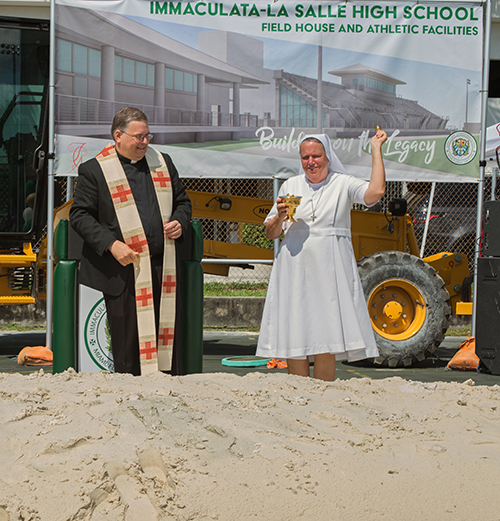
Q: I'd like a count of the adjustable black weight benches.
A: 0